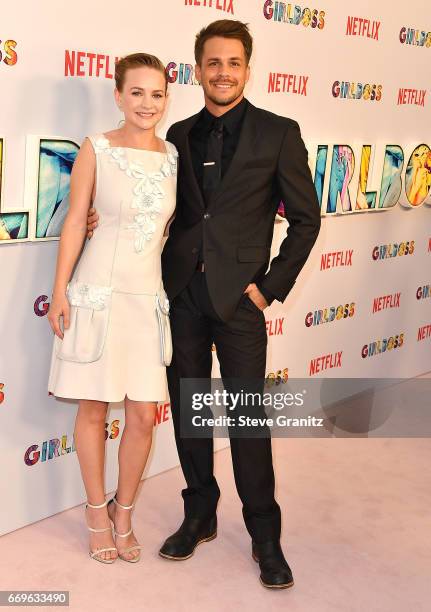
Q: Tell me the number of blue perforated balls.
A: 0